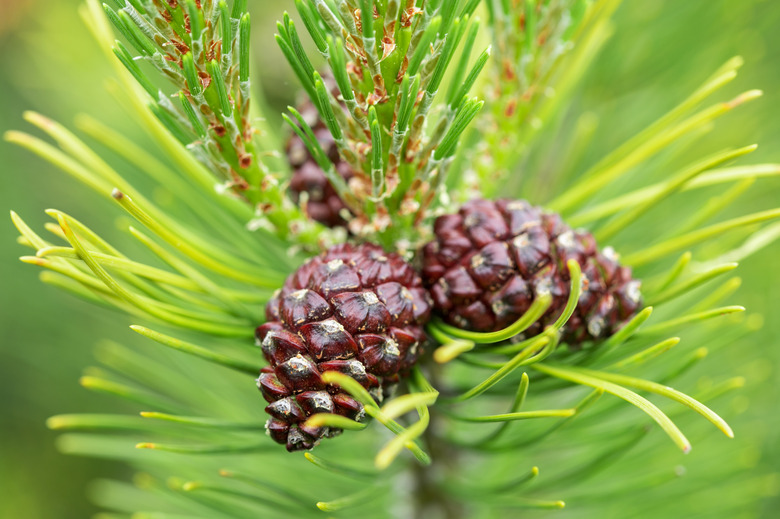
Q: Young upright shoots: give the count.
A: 3